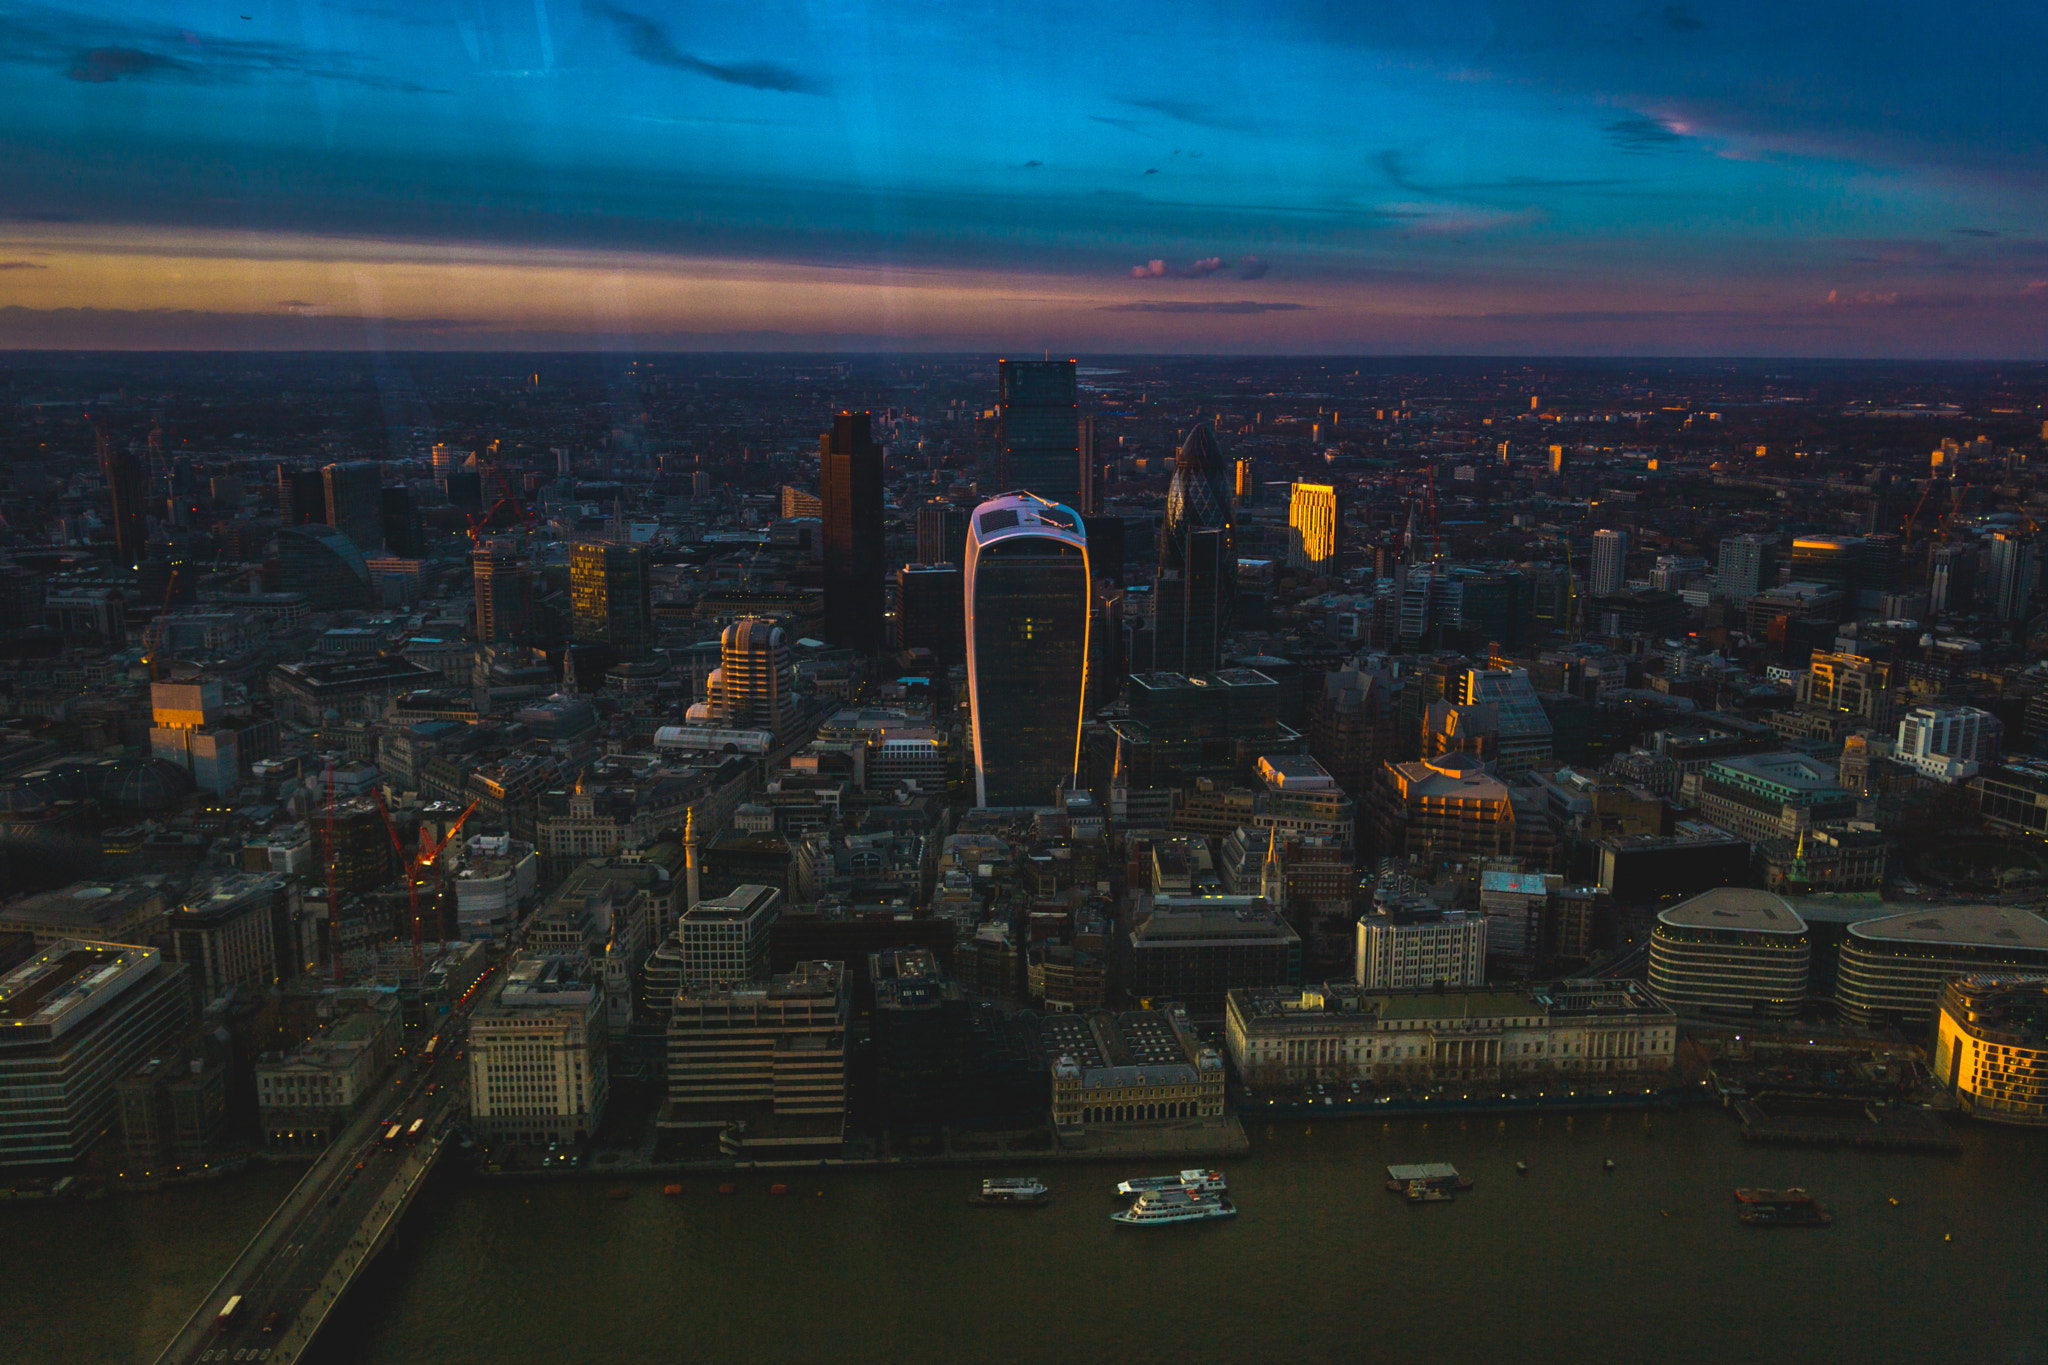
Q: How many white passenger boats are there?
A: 3